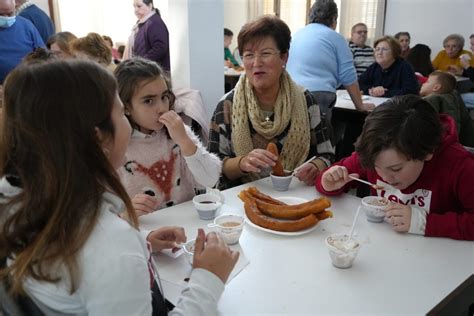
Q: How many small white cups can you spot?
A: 6